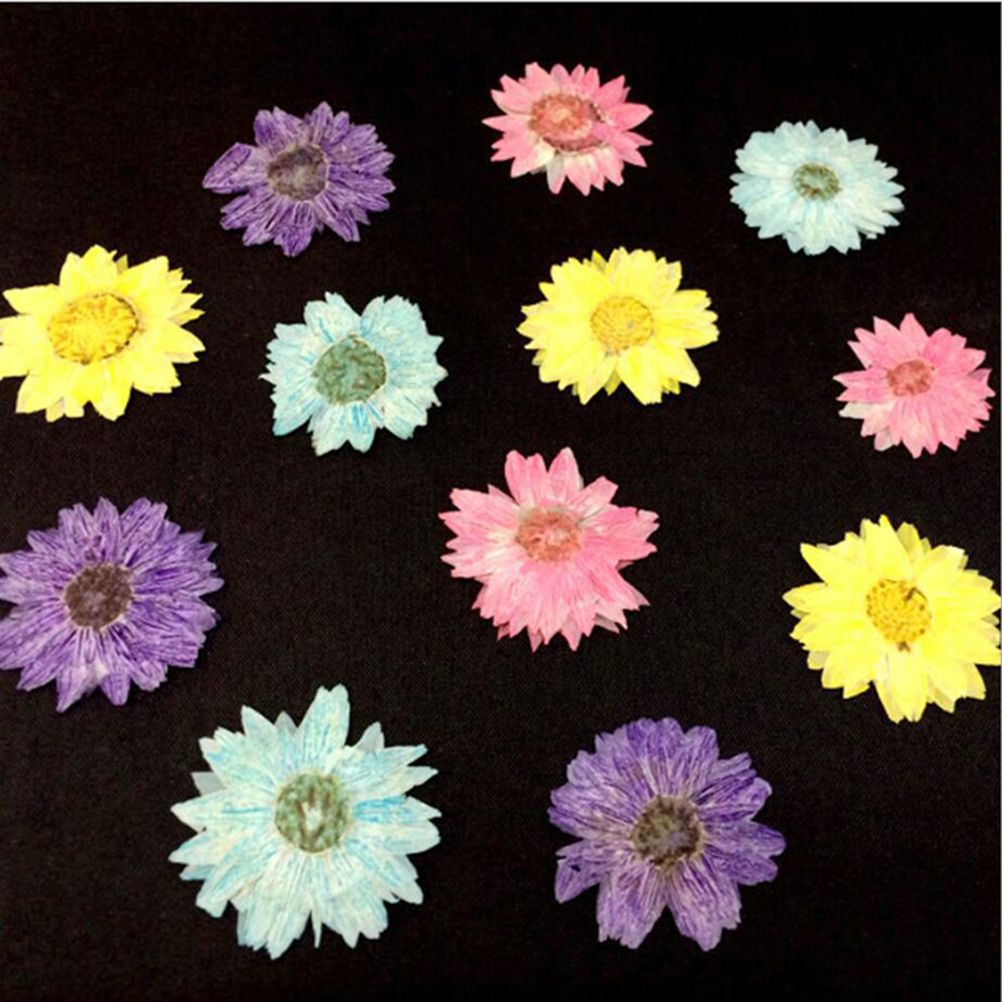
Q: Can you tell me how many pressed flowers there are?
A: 12